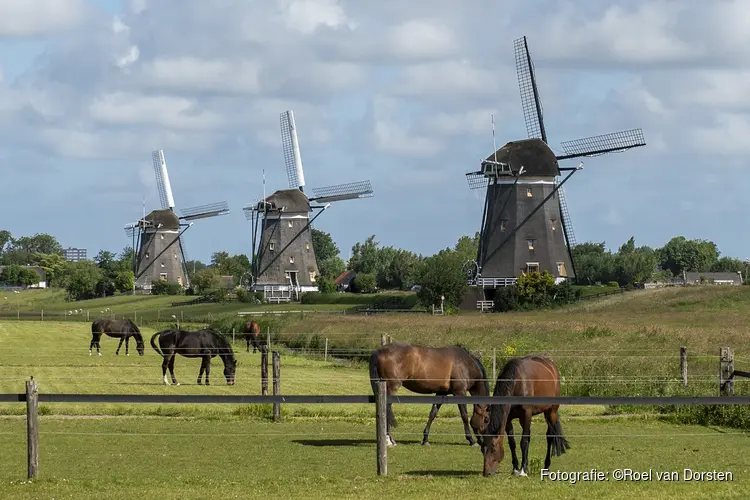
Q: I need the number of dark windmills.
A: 3